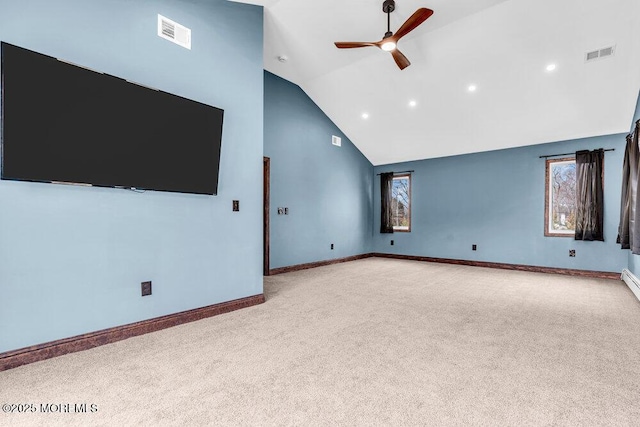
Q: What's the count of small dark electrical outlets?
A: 5